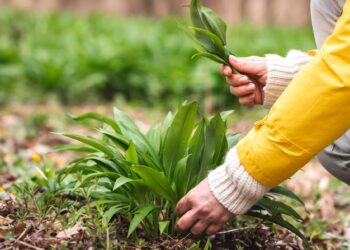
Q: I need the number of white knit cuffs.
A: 2